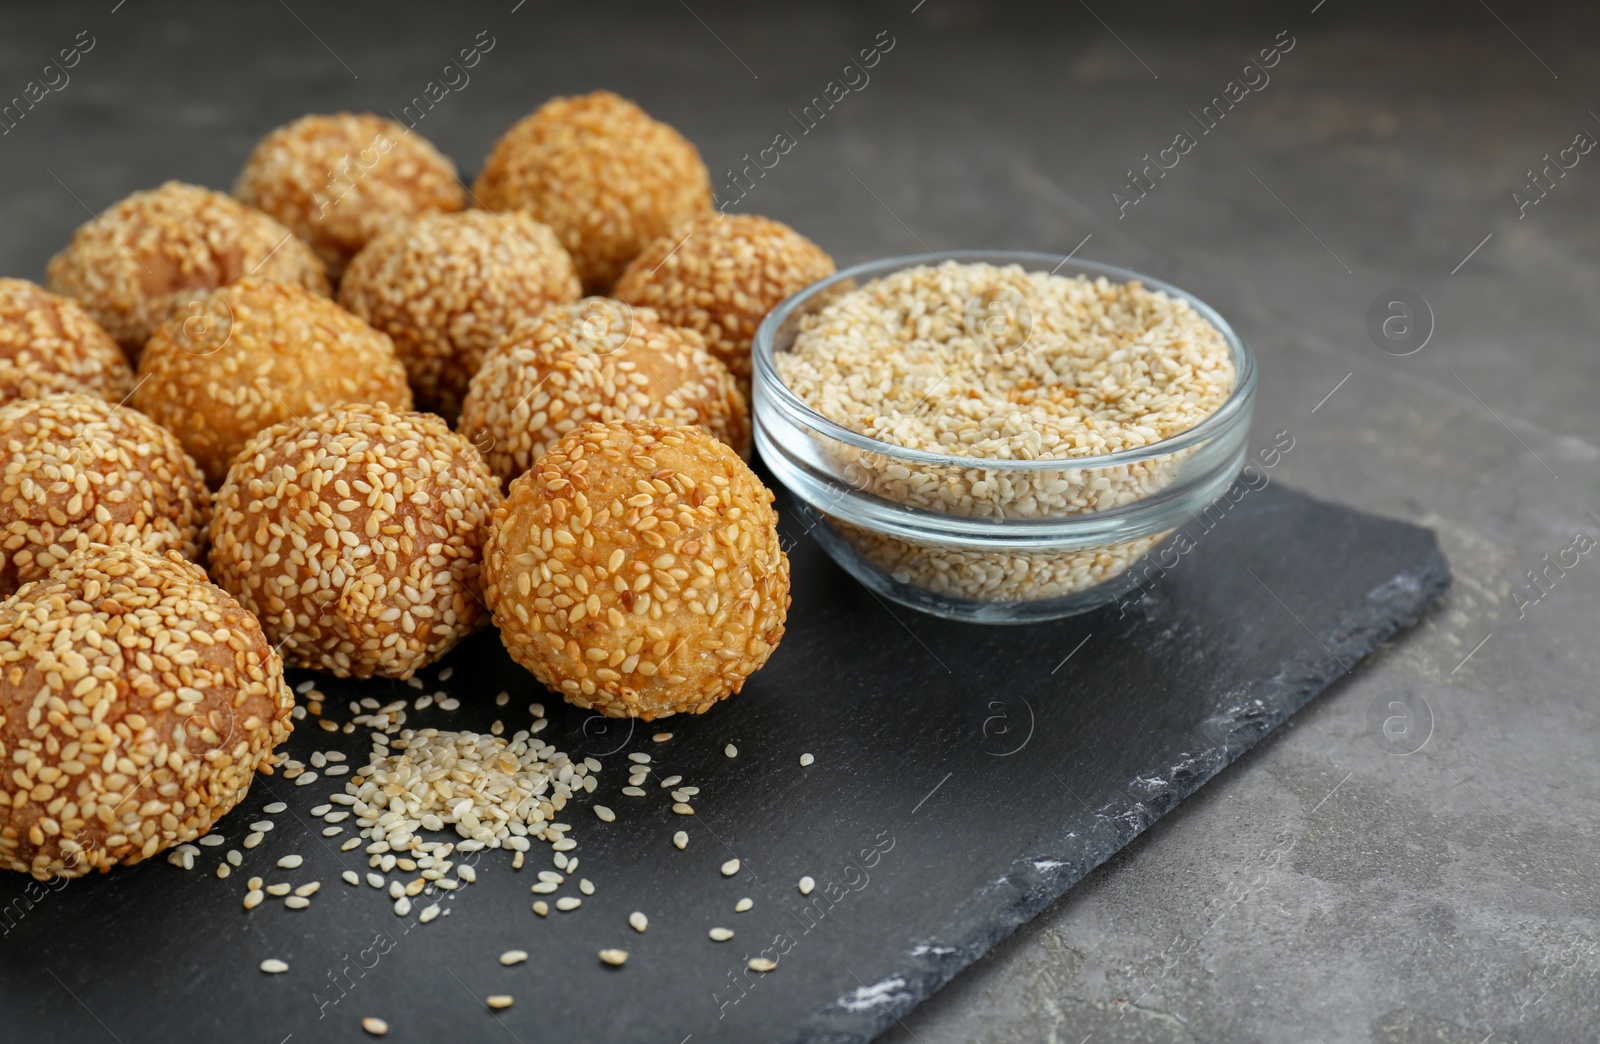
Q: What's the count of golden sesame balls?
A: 12